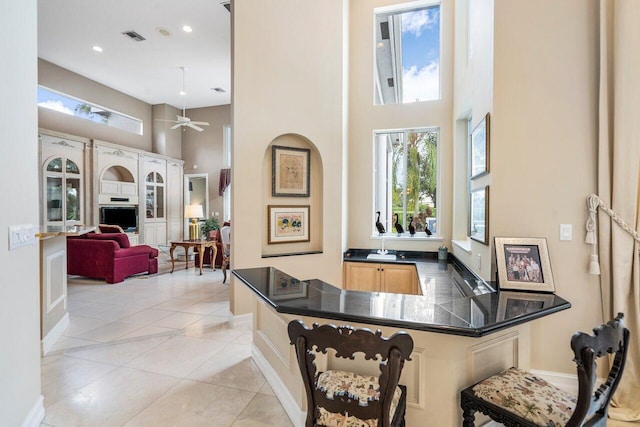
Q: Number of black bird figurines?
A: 4